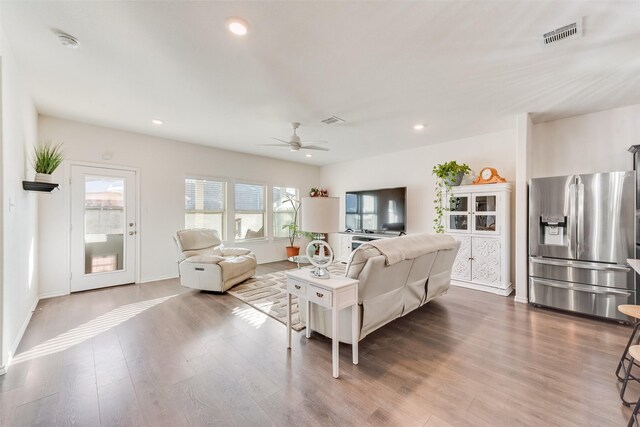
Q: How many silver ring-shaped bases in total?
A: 1